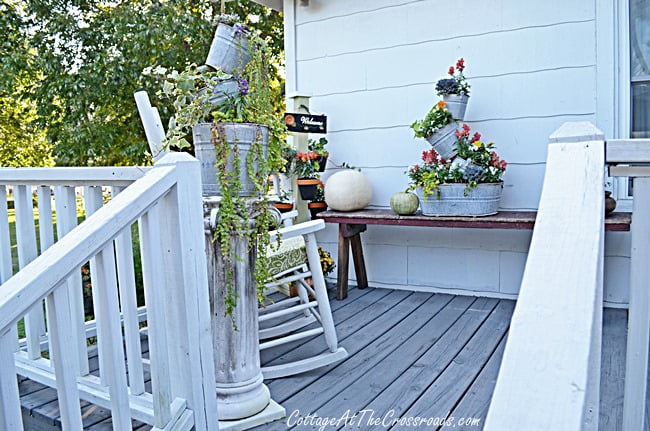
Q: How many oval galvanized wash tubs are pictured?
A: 1